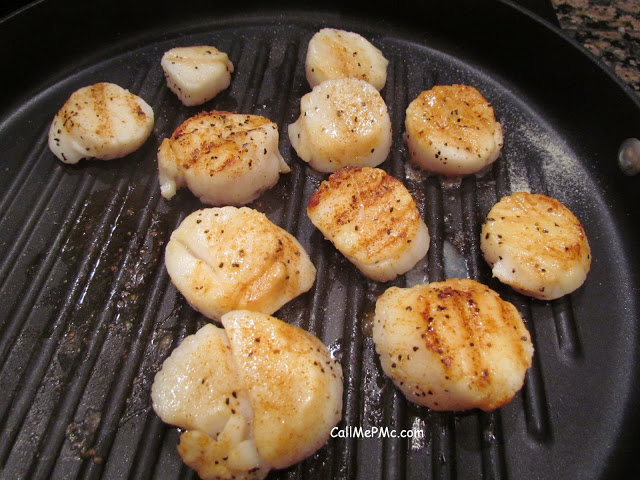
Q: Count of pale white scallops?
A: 11